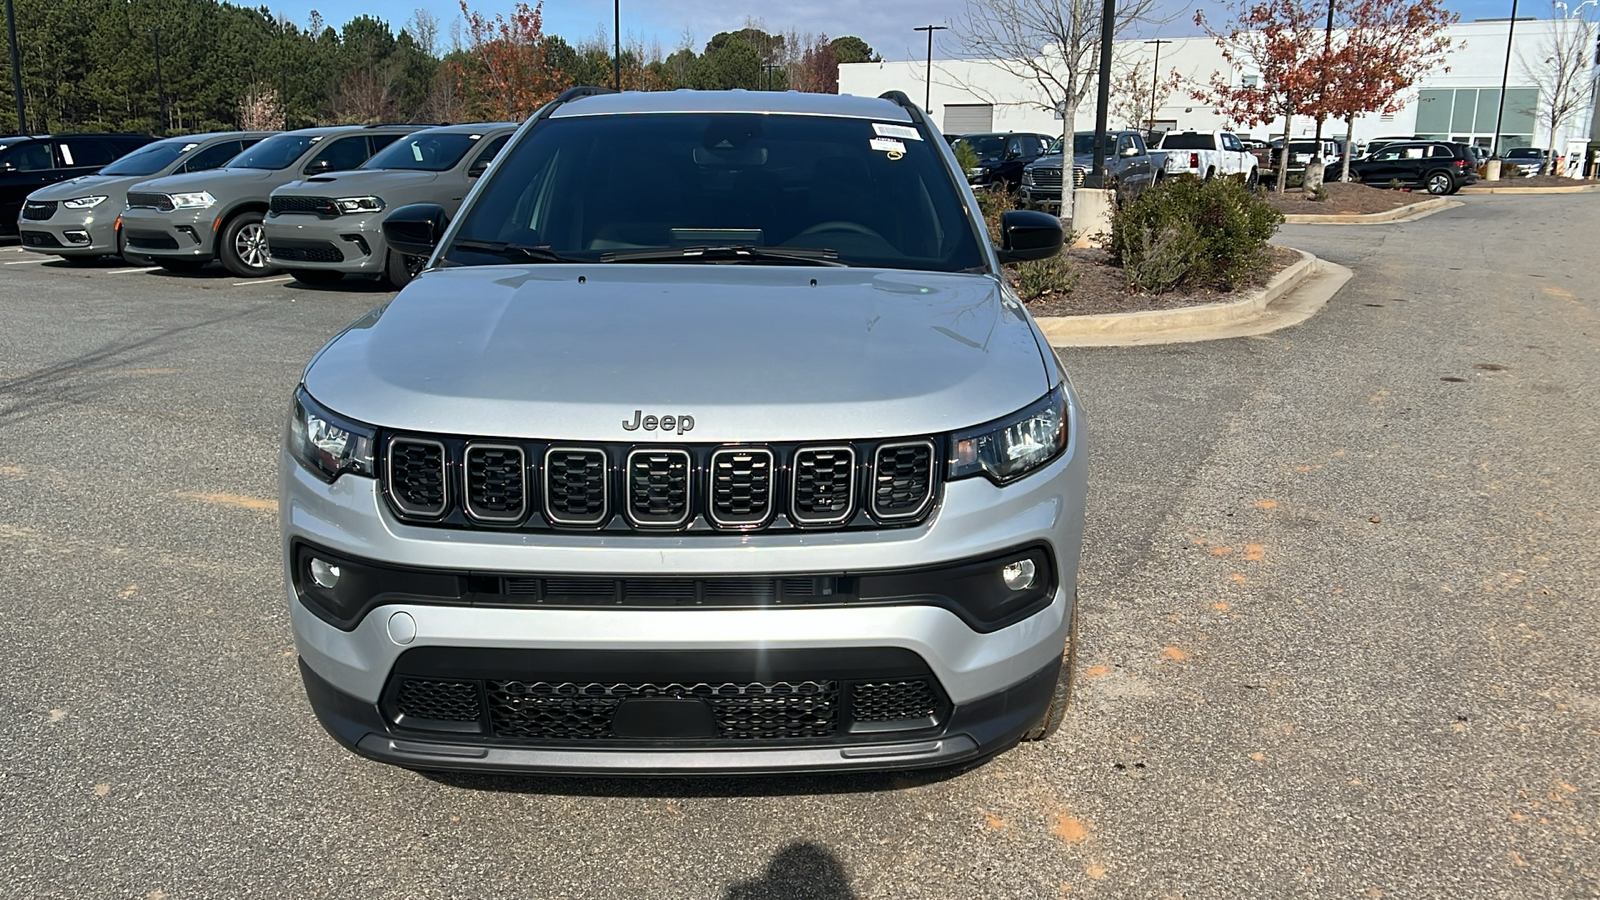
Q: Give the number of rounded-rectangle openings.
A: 7